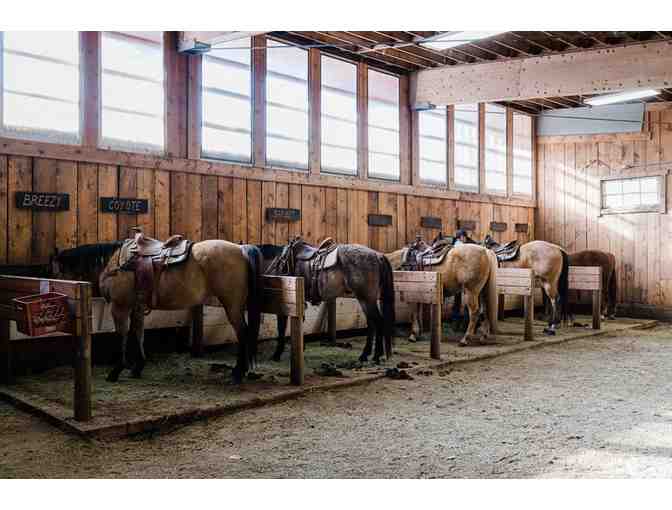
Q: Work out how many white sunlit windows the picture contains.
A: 11